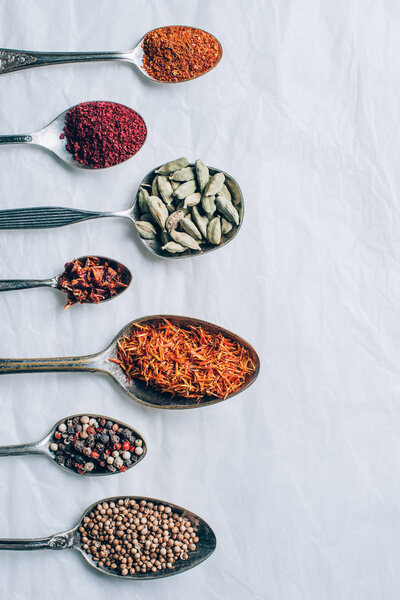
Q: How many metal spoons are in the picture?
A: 7